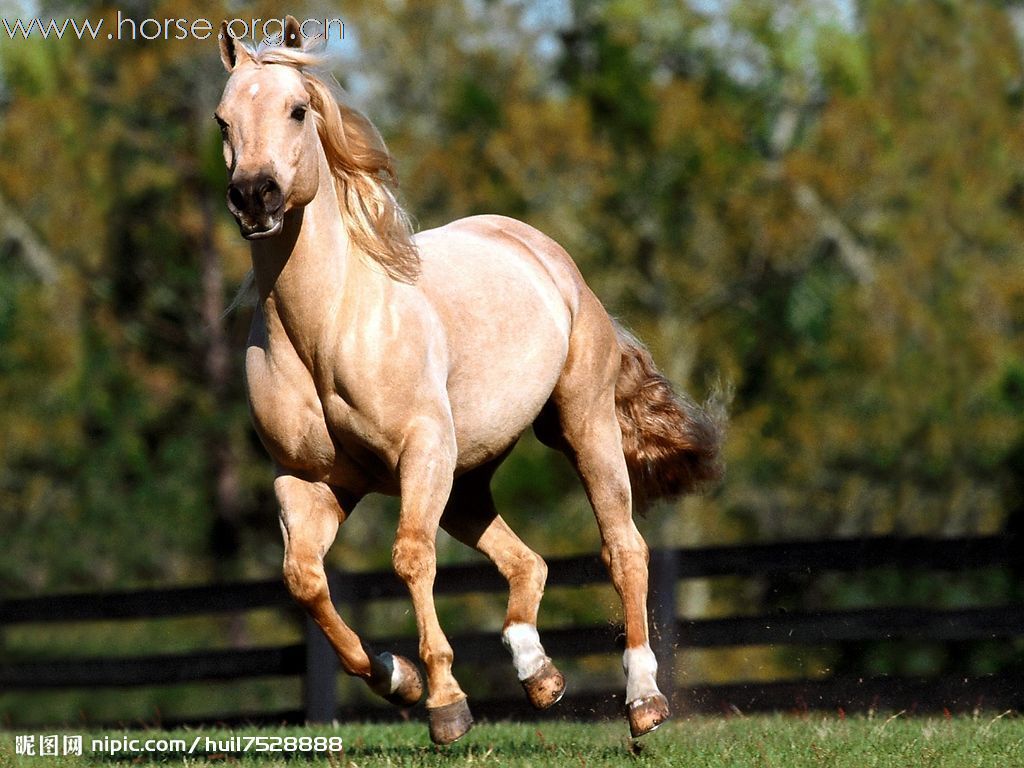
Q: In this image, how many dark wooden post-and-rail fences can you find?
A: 1